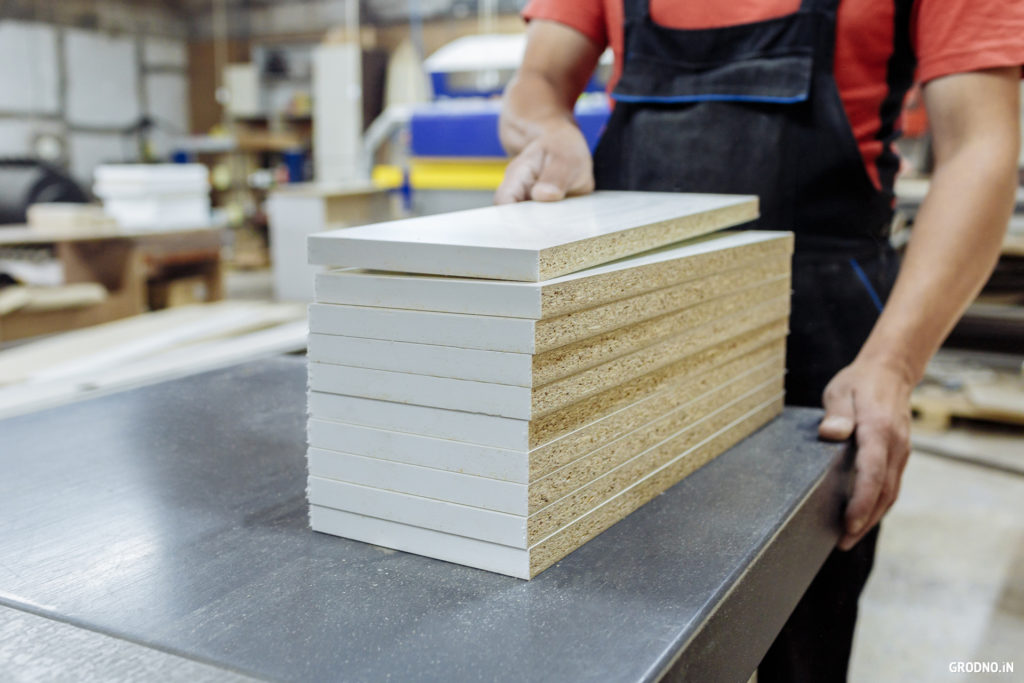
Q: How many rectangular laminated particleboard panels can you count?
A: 10